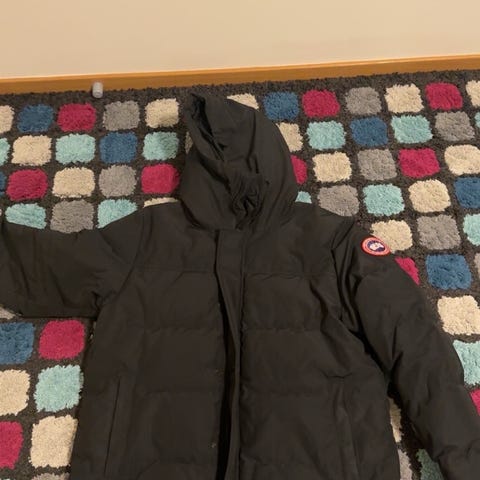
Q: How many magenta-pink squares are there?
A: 11